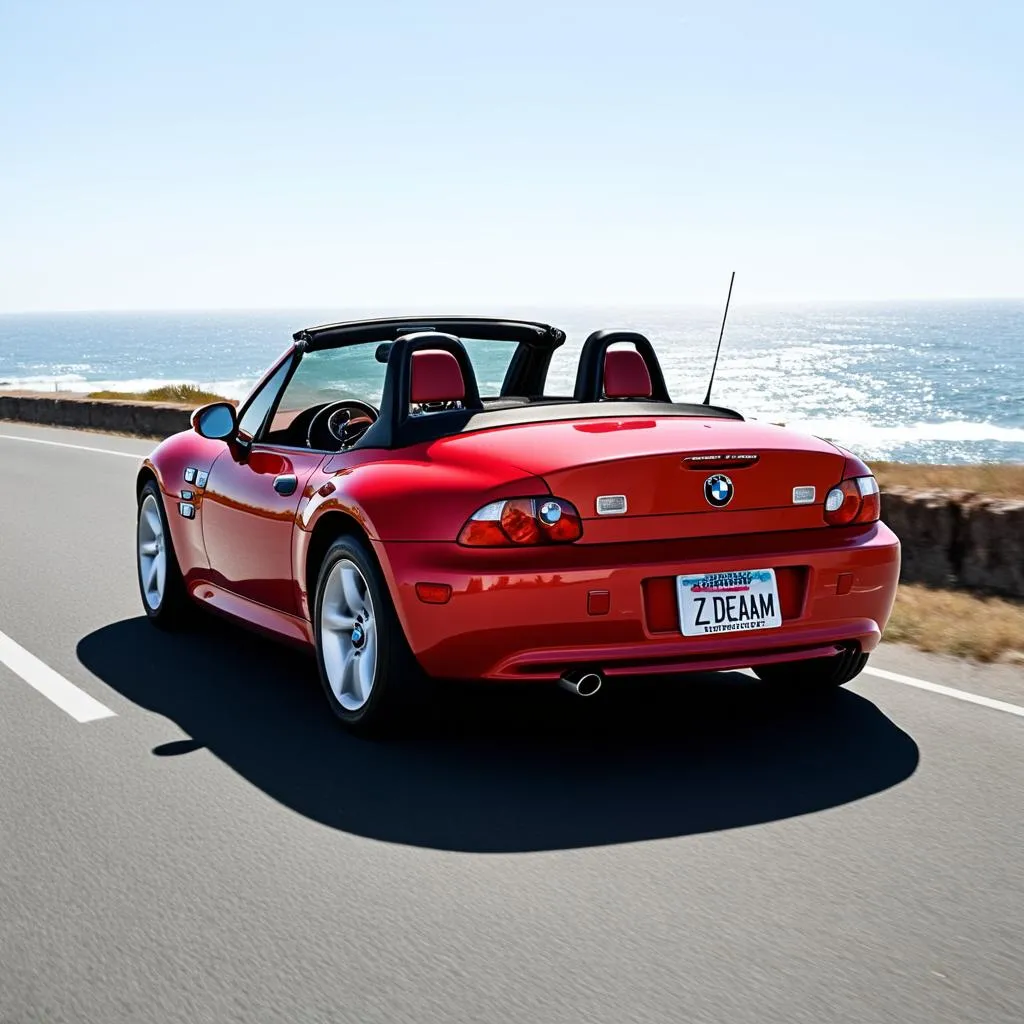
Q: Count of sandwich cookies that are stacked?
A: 0